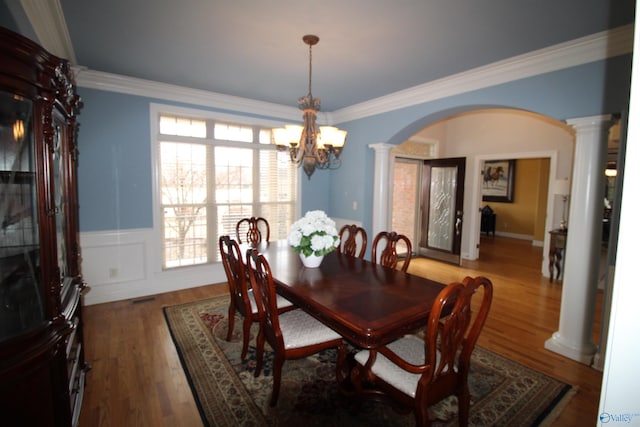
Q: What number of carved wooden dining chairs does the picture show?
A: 6